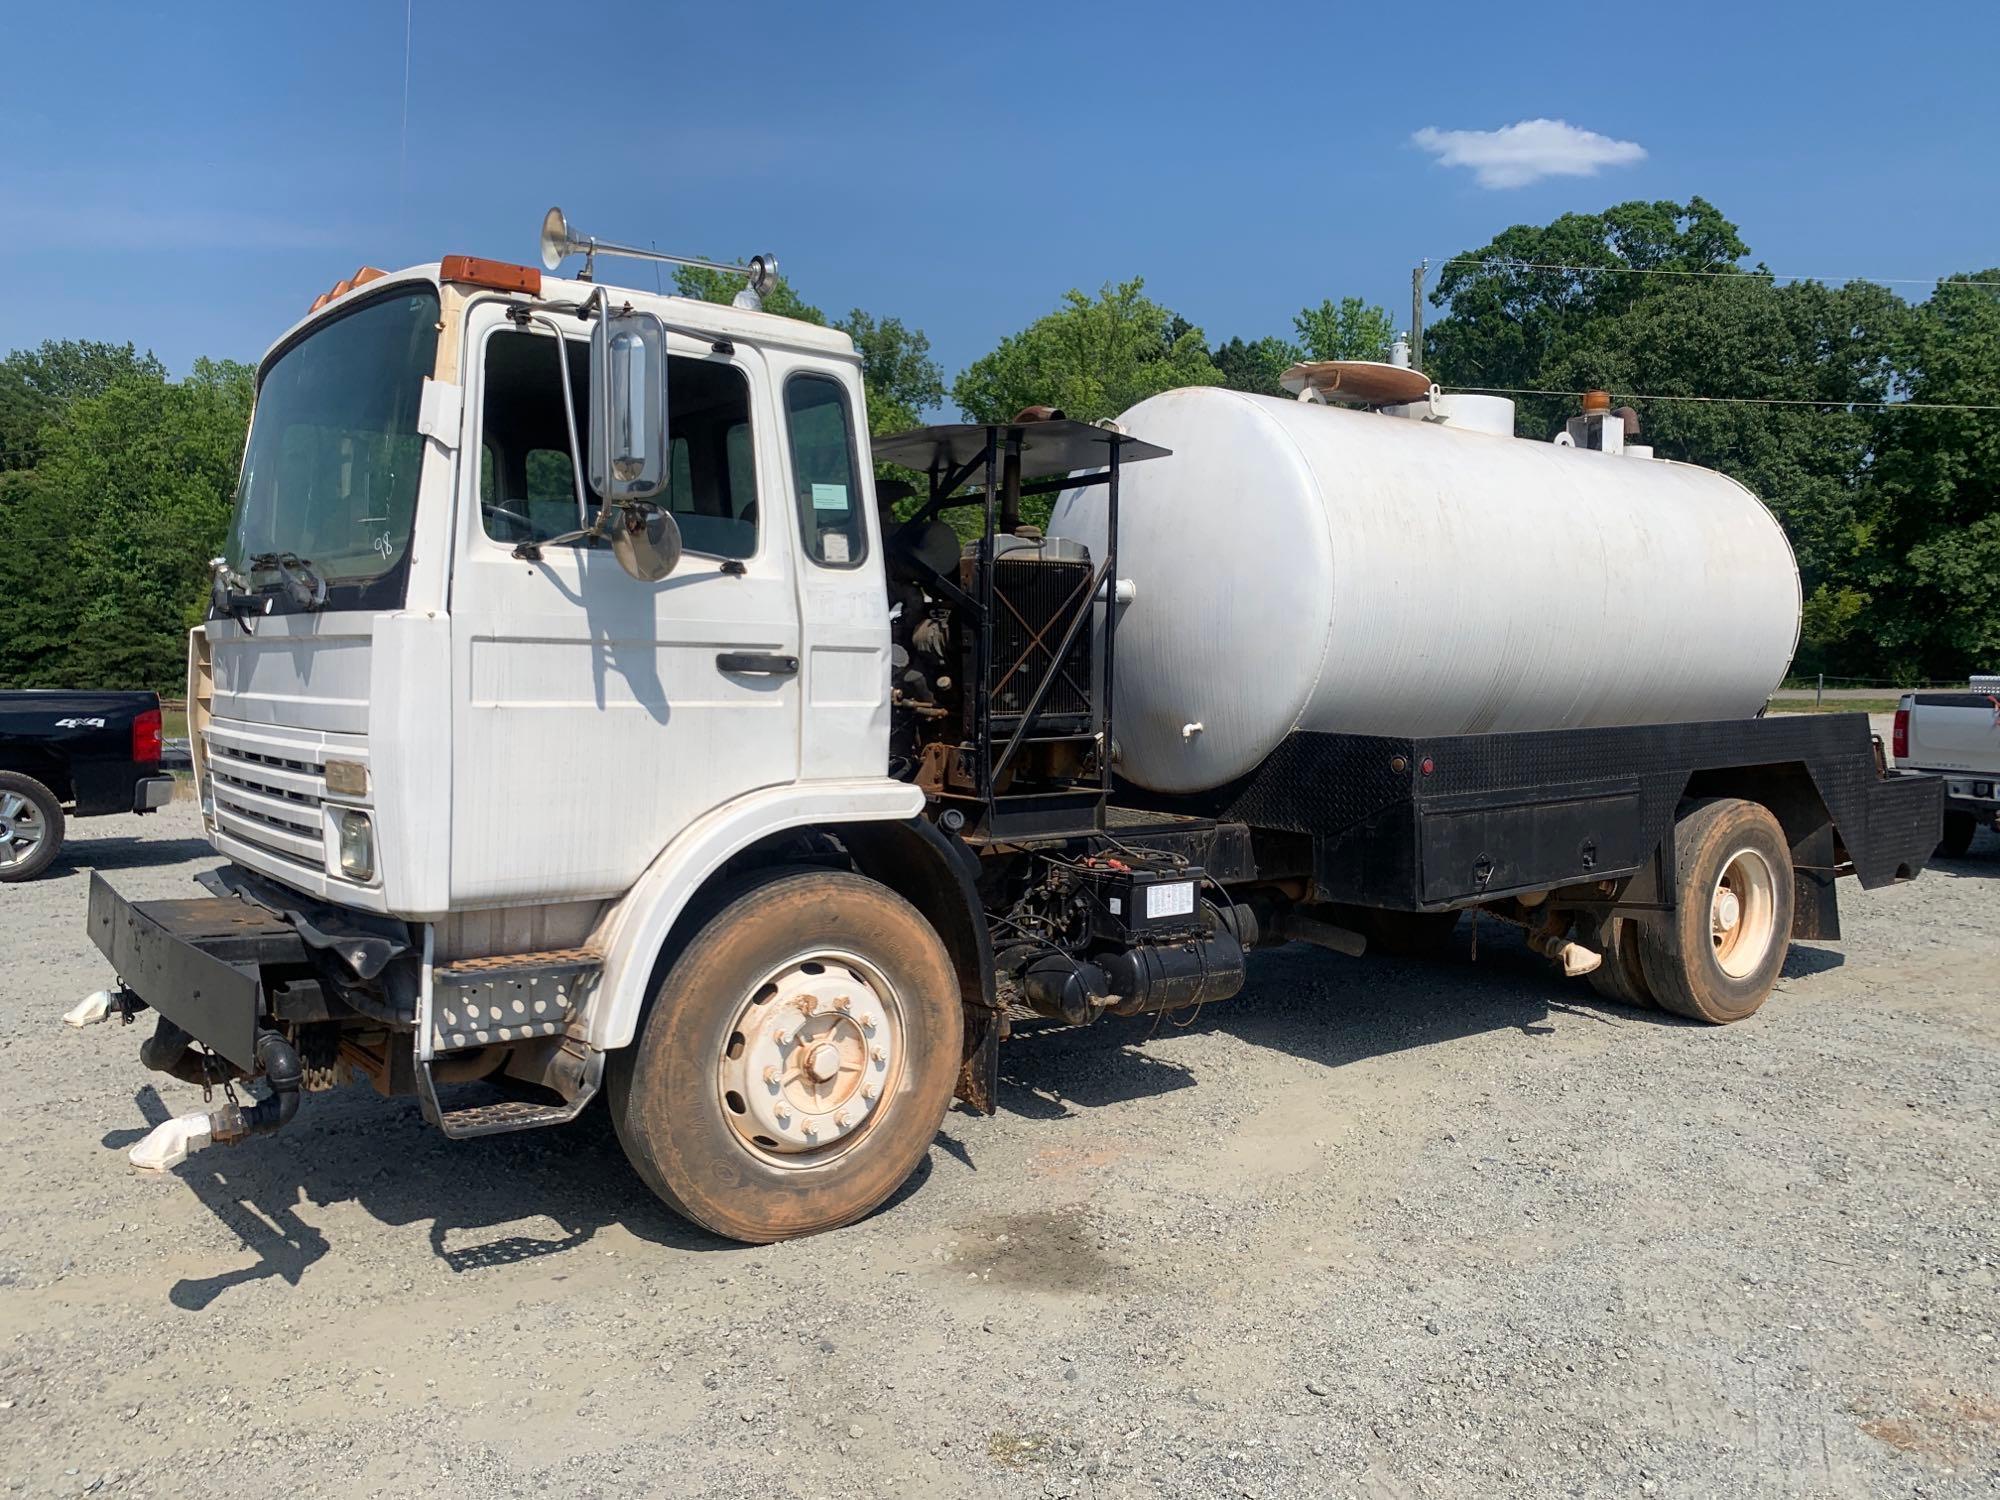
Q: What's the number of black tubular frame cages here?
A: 1